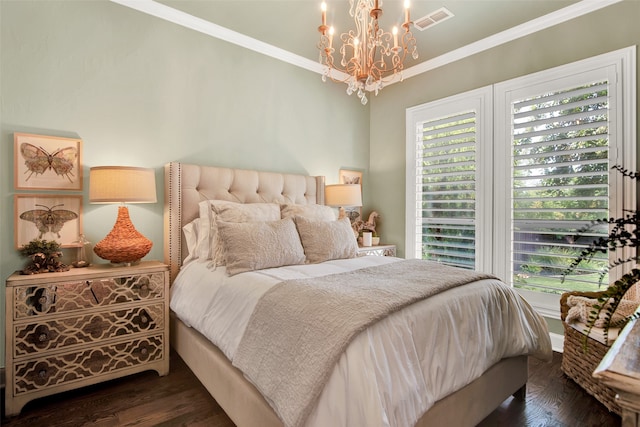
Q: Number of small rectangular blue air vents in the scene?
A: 0